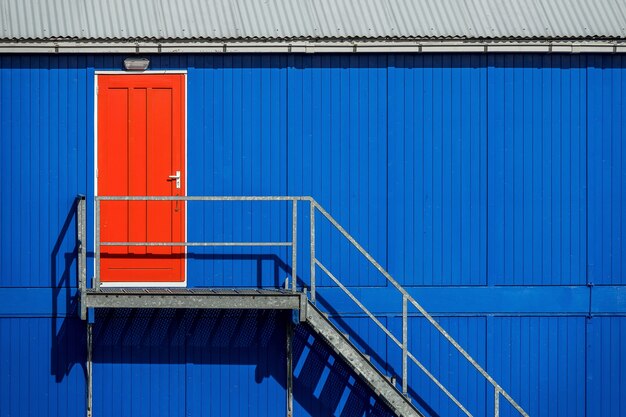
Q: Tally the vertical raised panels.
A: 3